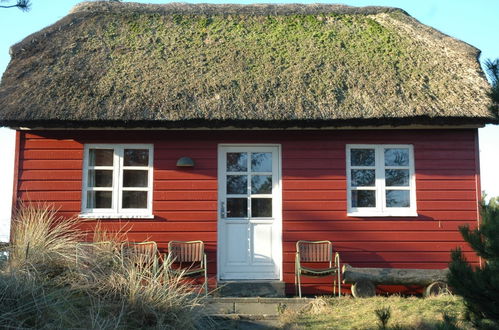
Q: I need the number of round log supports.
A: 2